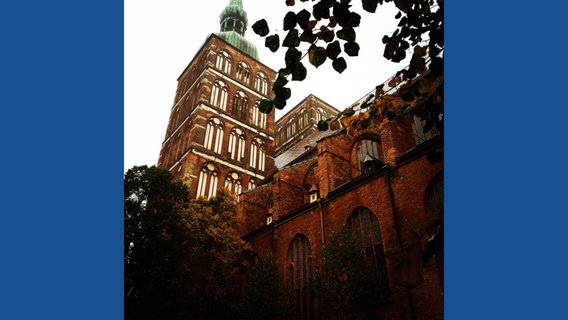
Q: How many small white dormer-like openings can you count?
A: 2